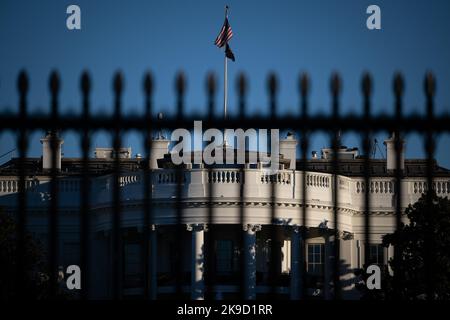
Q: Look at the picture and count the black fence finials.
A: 14